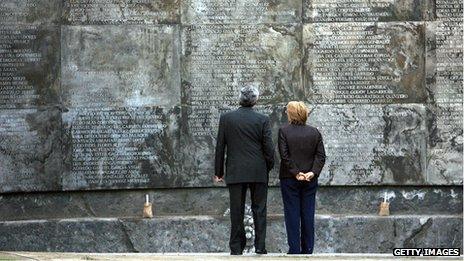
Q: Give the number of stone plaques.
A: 15